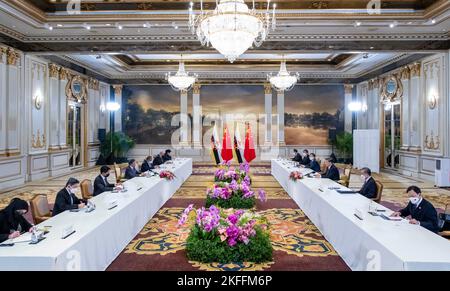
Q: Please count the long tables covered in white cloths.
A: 2